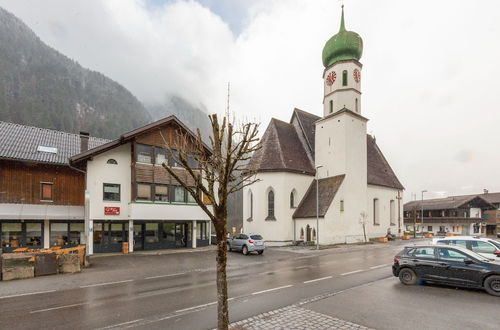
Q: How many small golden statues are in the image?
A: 0